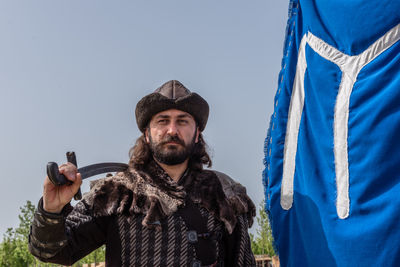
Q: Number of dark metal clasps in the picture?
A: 2